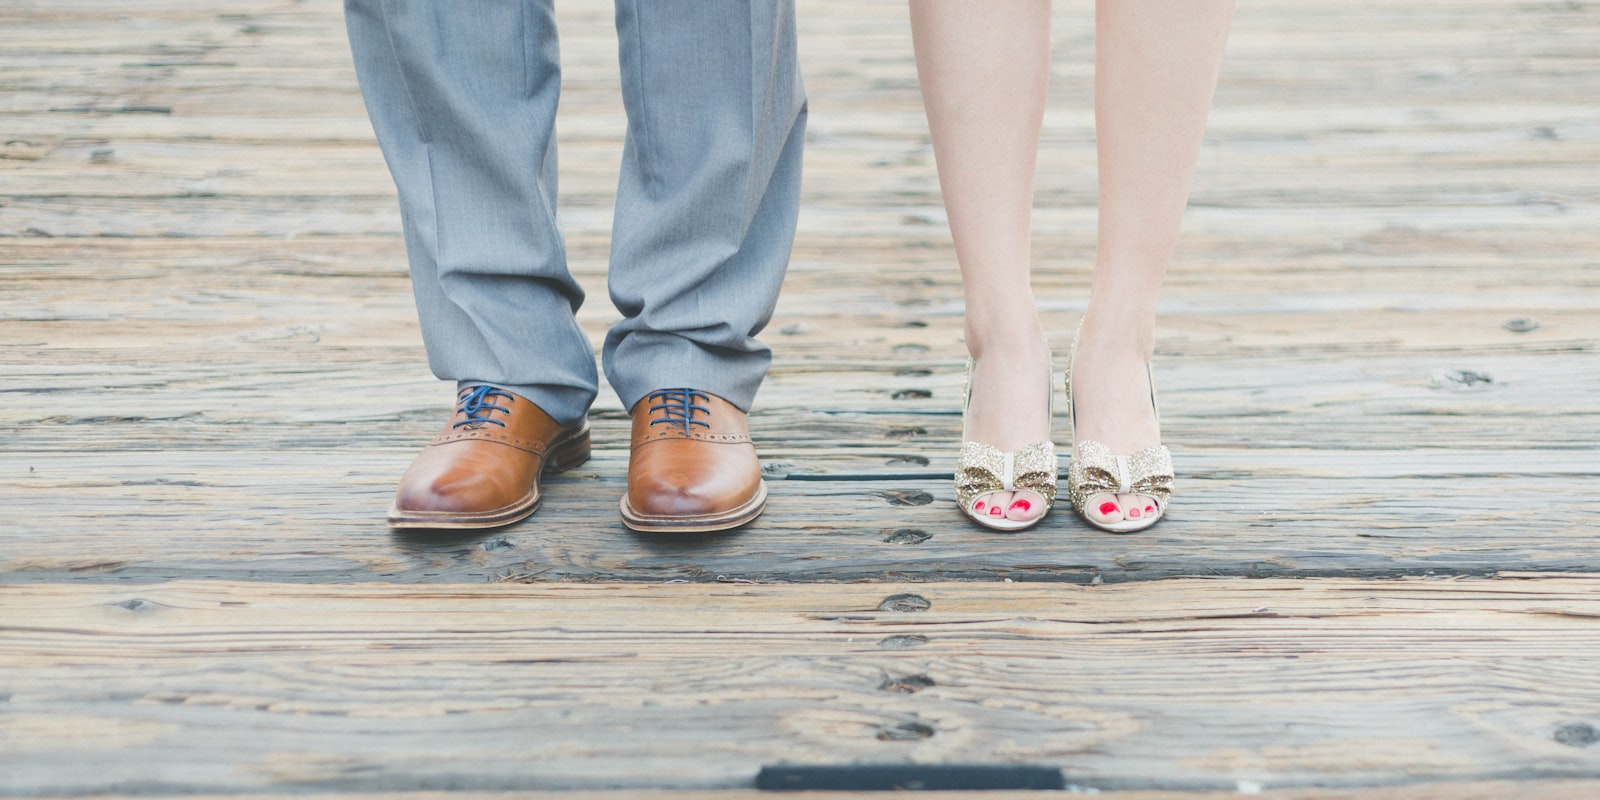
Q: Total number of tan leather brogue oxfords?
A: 2